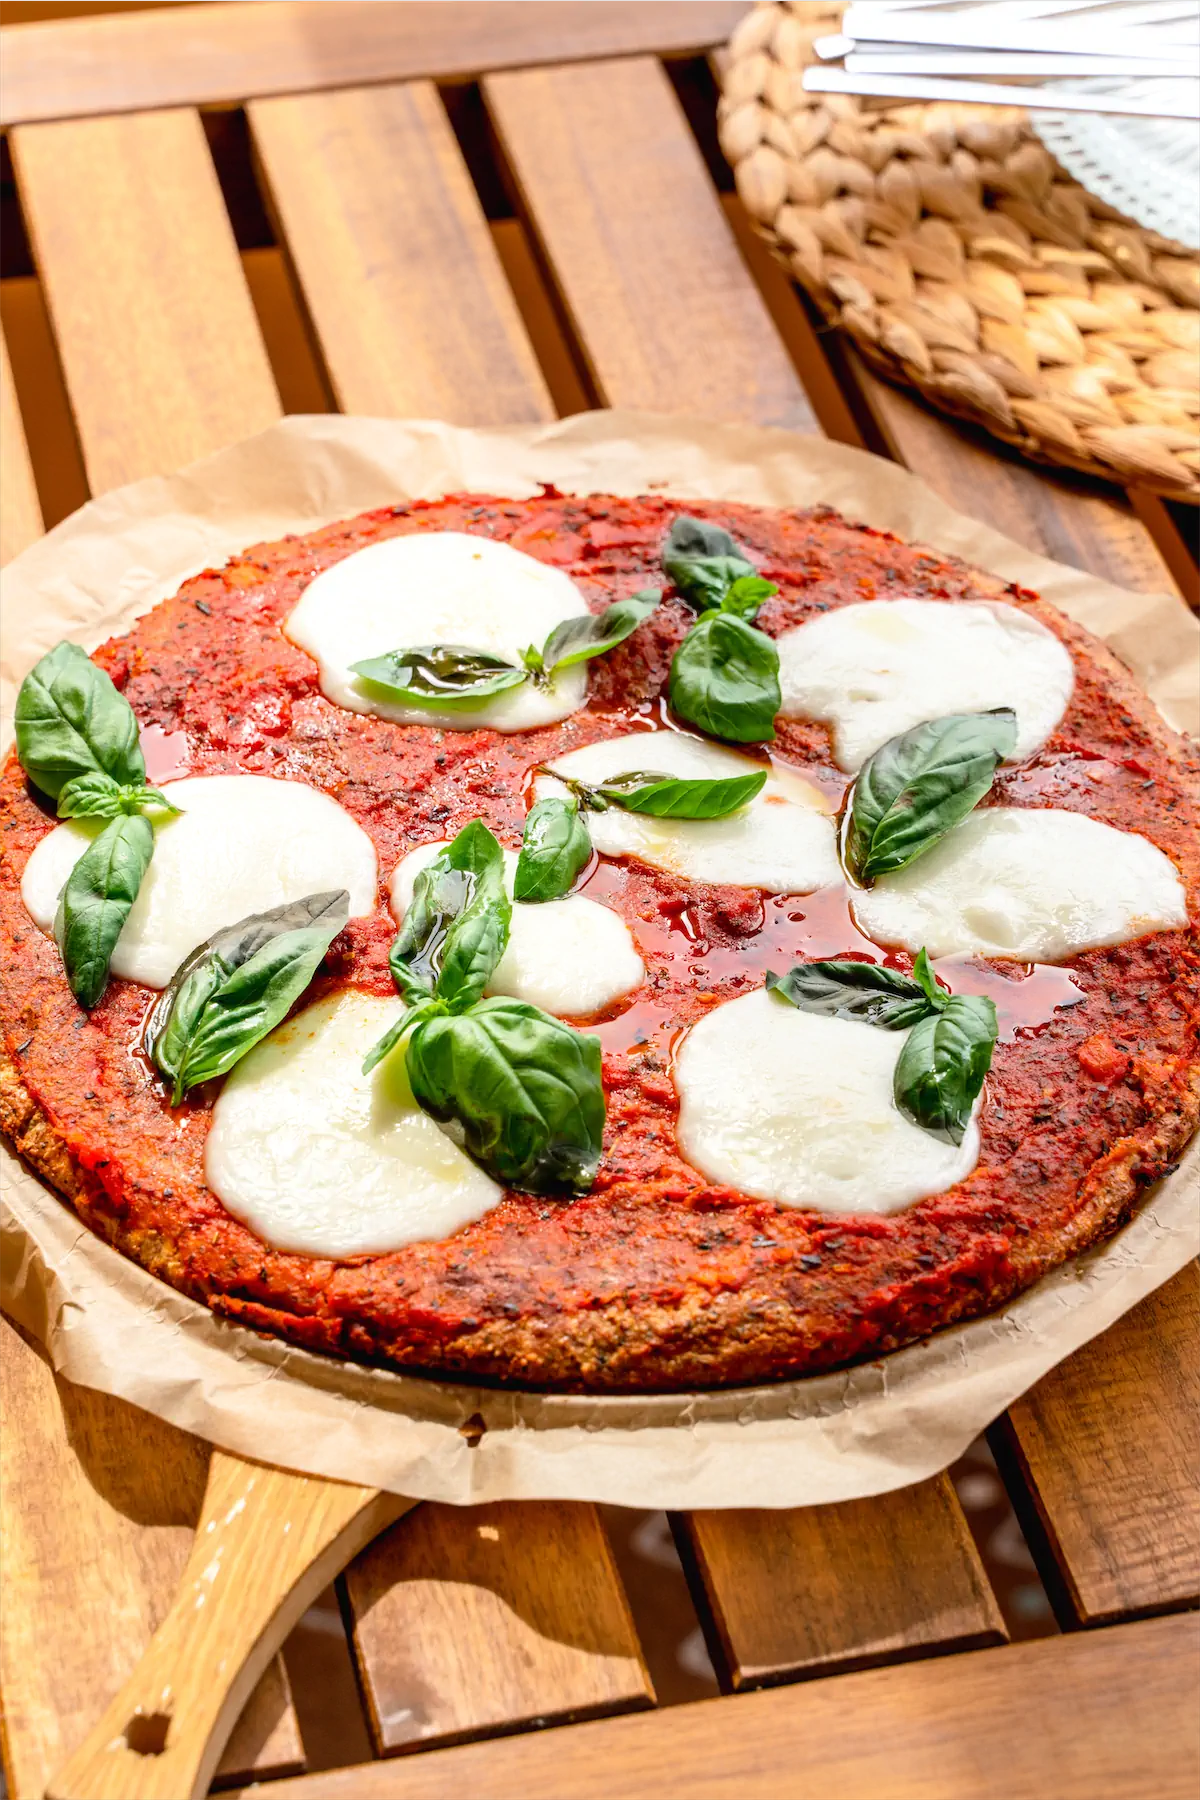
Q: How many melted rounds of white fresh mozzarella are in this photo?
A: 8